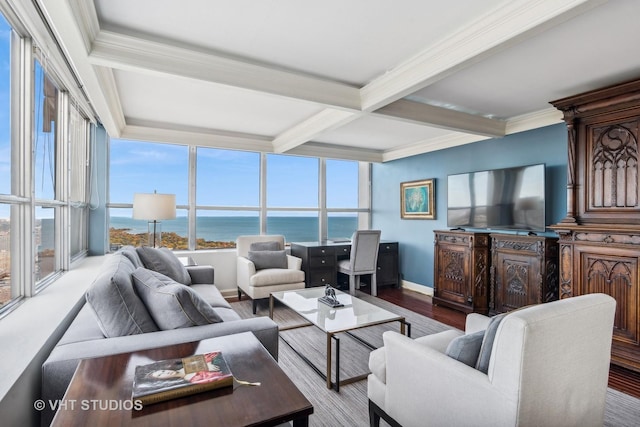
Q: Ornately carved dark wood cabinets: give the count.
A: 3